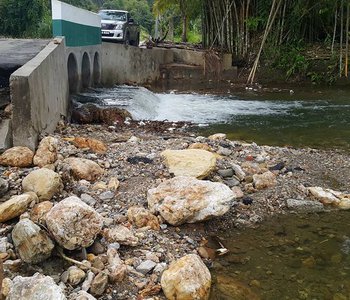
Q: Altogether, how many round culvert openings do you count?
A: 3